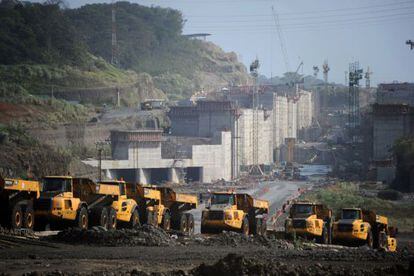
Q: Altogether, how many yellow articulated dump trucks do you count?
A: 7